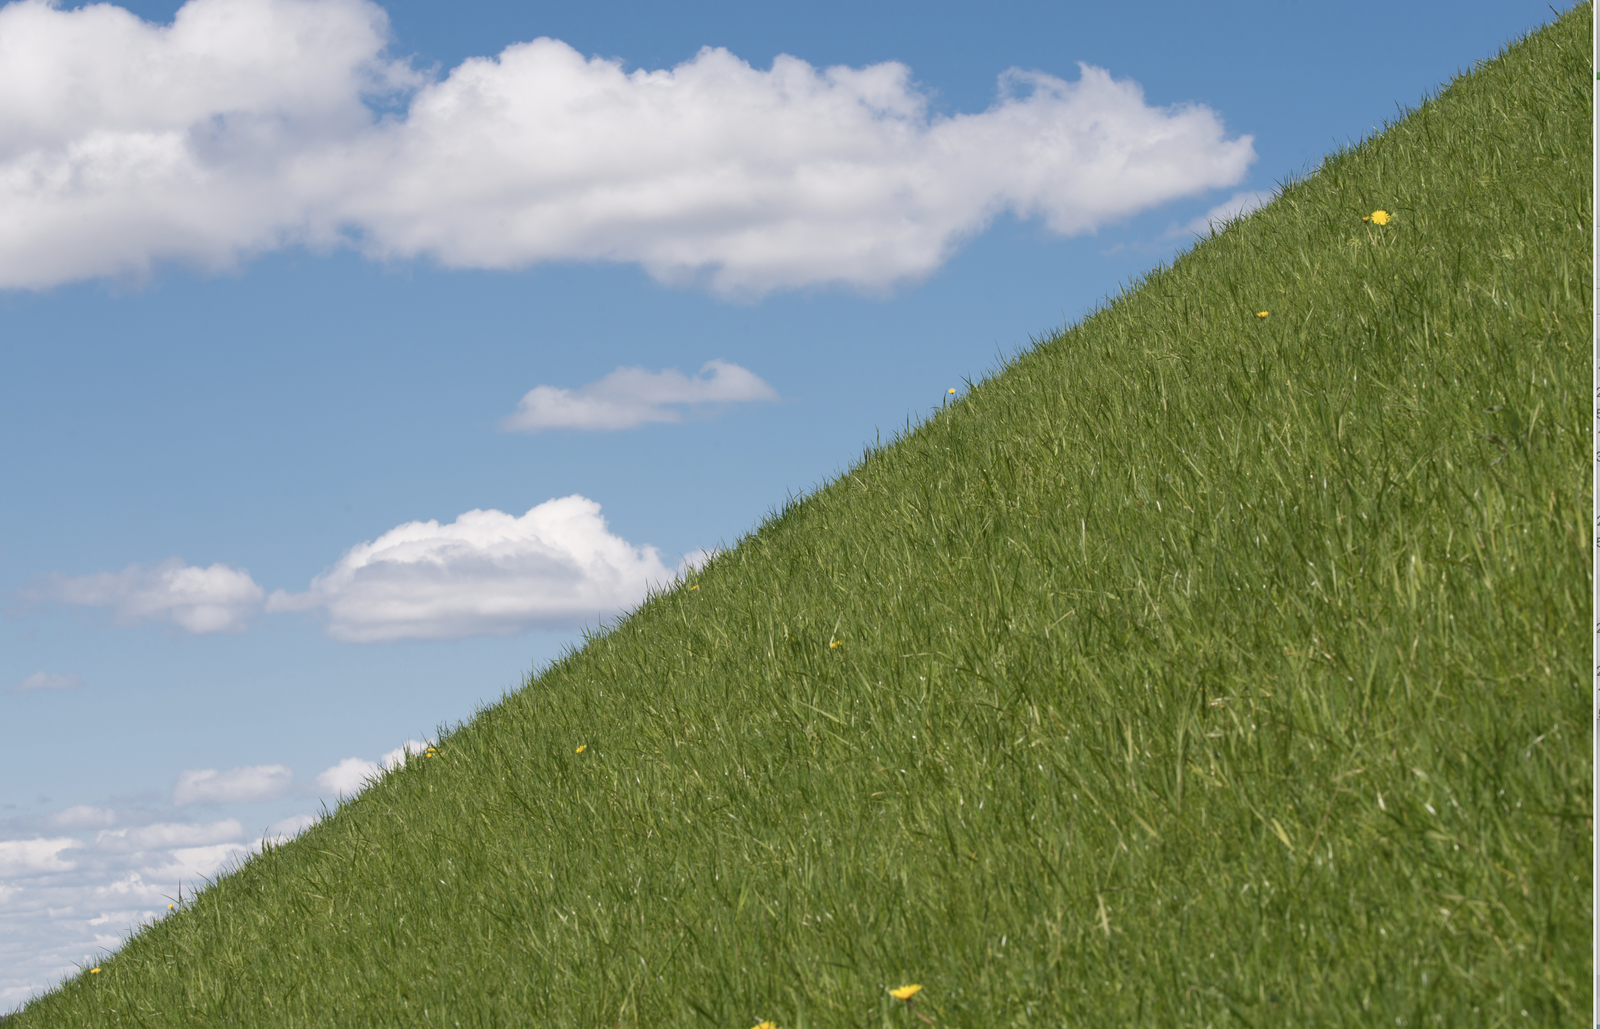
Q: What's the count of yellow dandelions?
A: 11